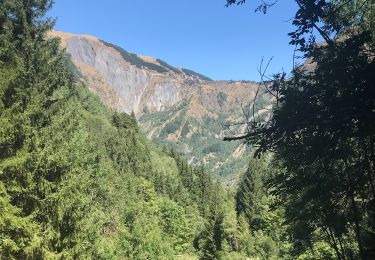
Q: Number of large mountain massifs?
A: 1